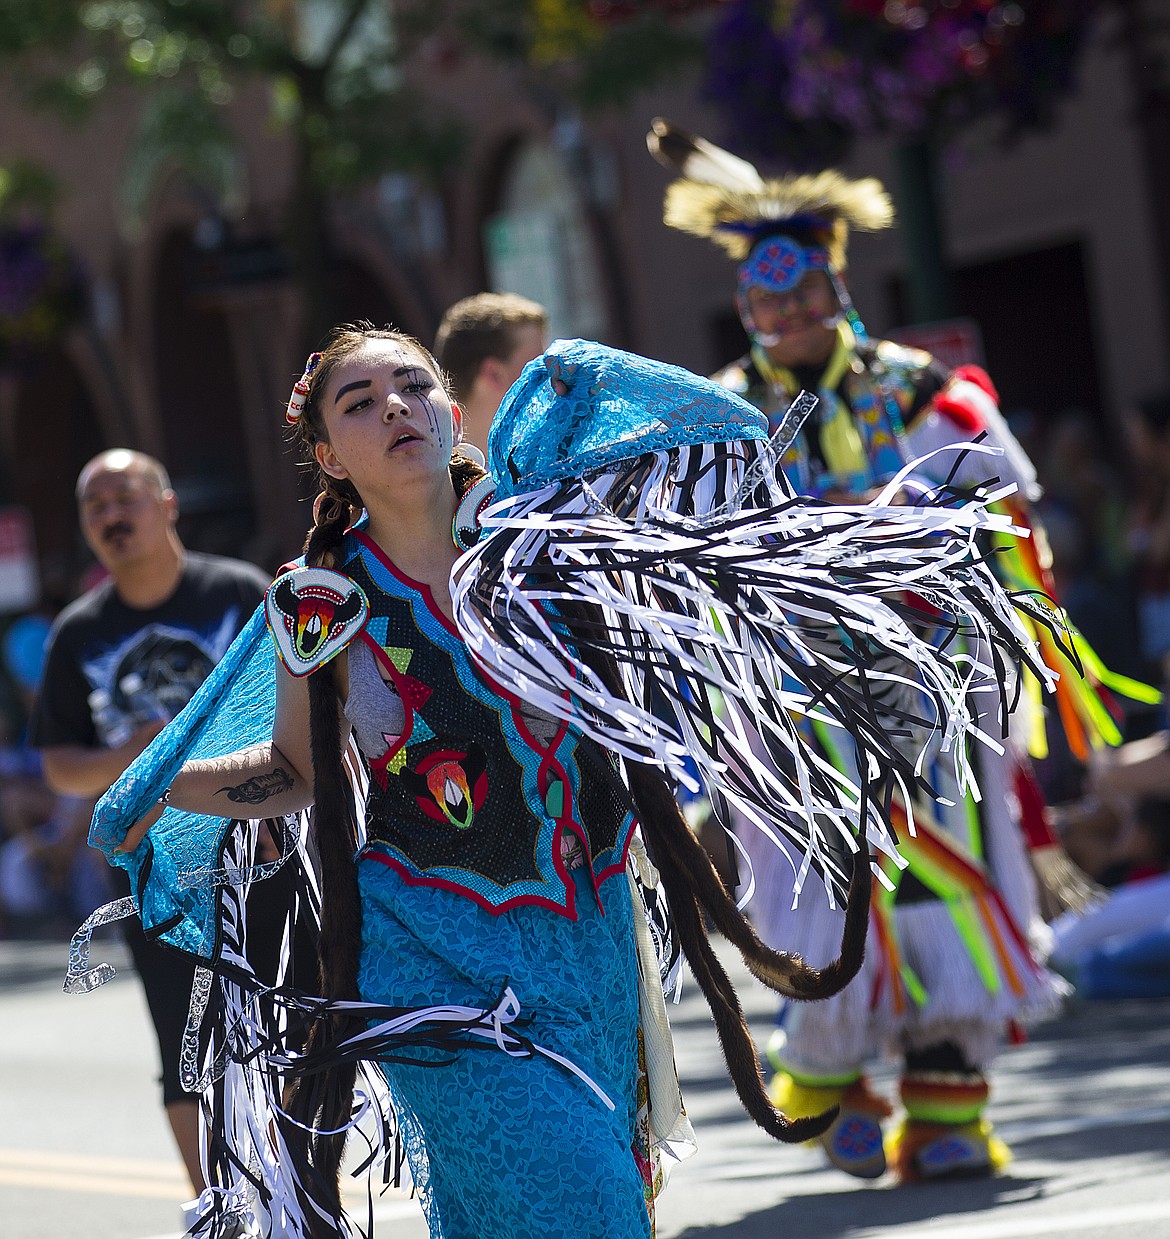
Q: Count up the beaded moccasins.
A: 2